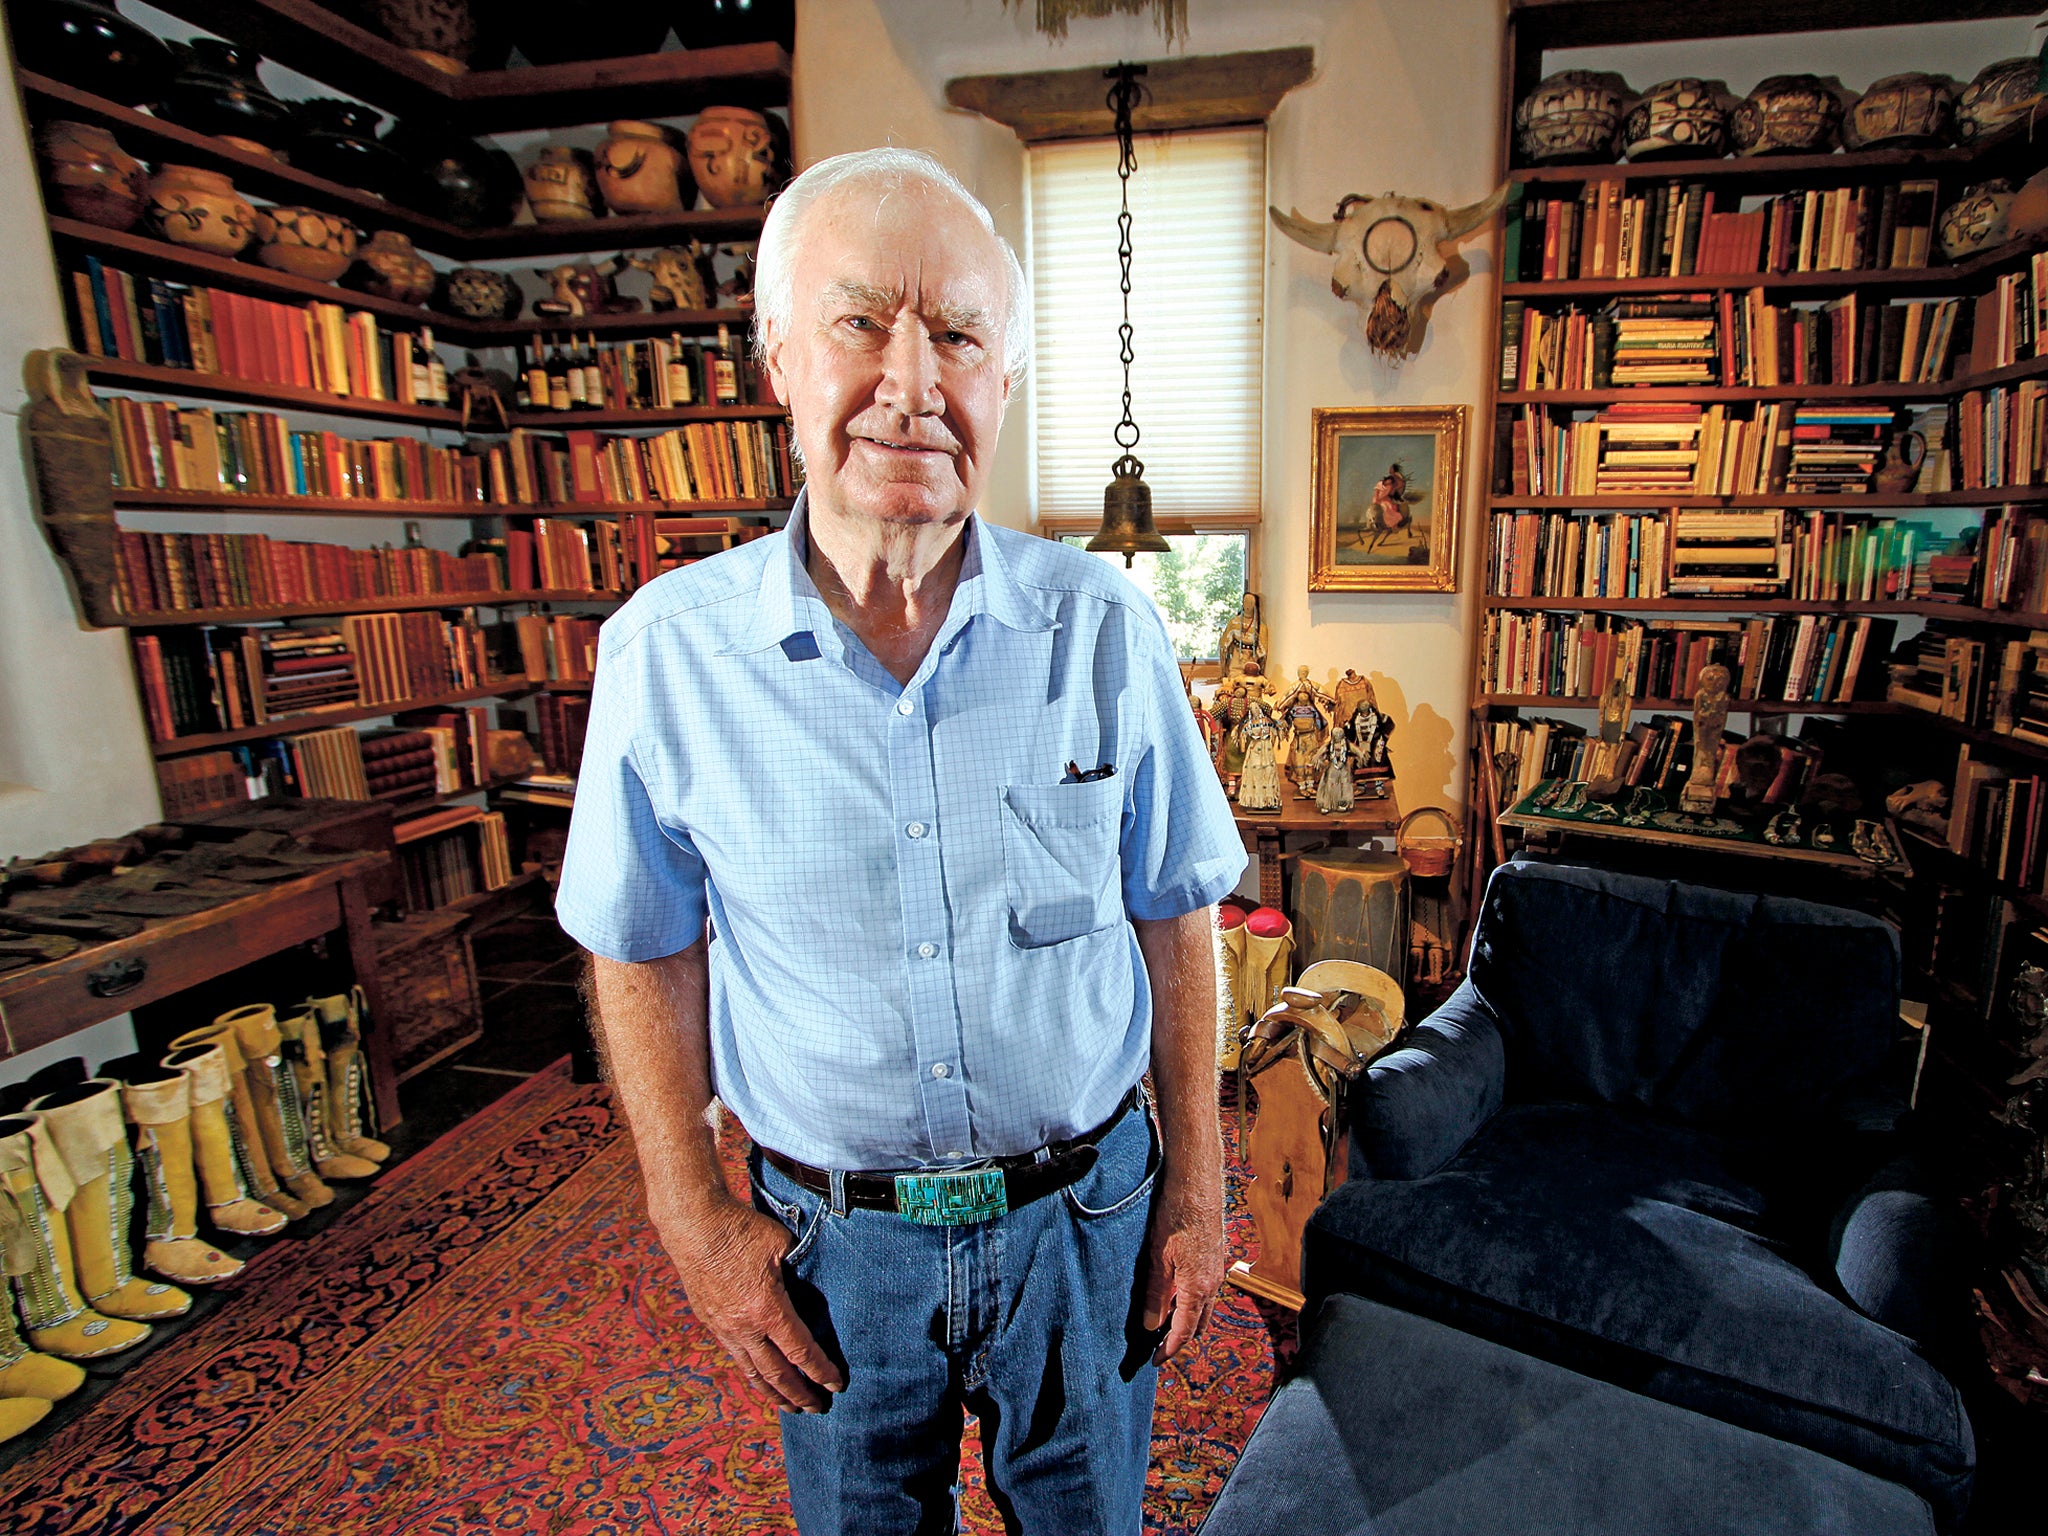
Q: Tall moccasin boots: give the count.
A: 12